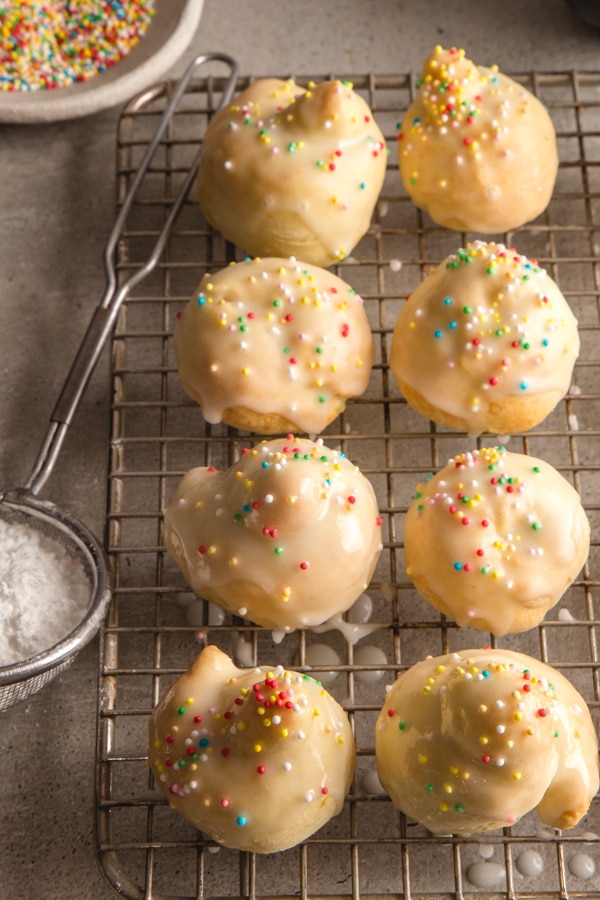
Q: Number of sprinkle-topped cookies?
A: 8